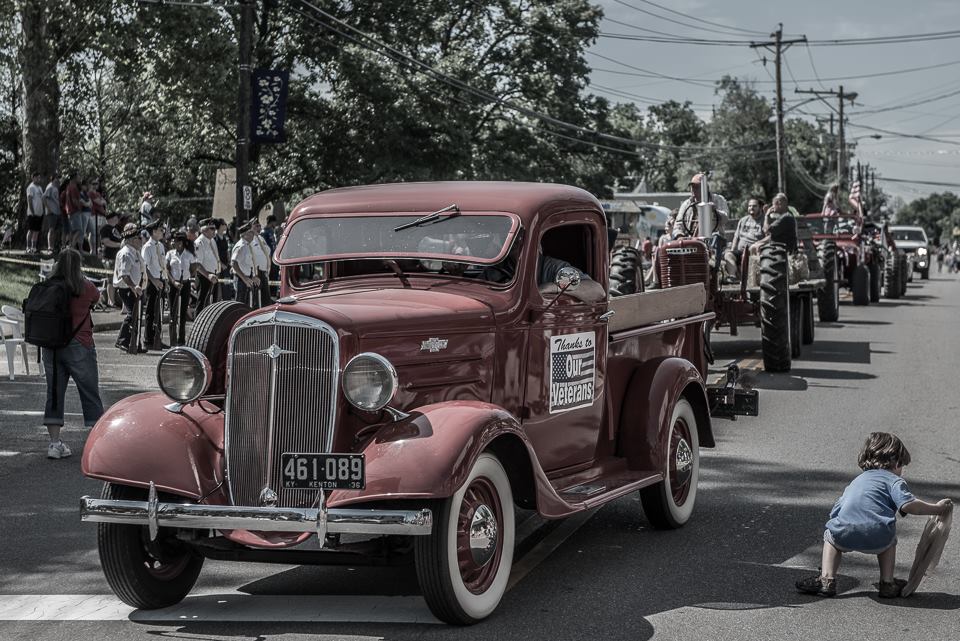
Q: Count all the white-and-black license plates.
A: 1